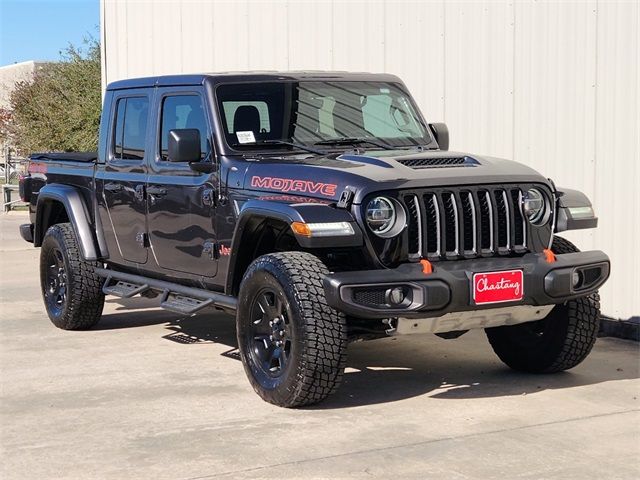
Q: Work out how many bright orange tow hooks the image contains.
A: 2